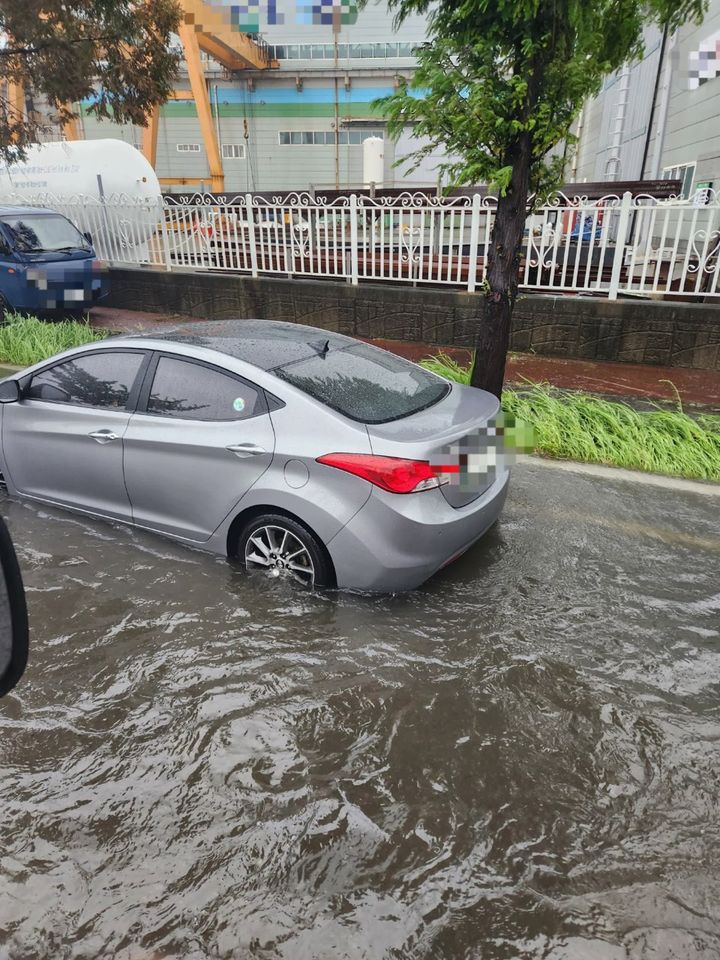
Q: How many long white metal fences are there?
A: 1